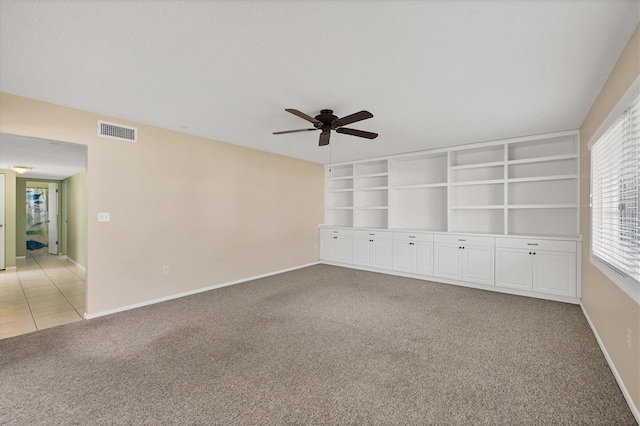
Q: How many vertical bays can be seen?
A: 5